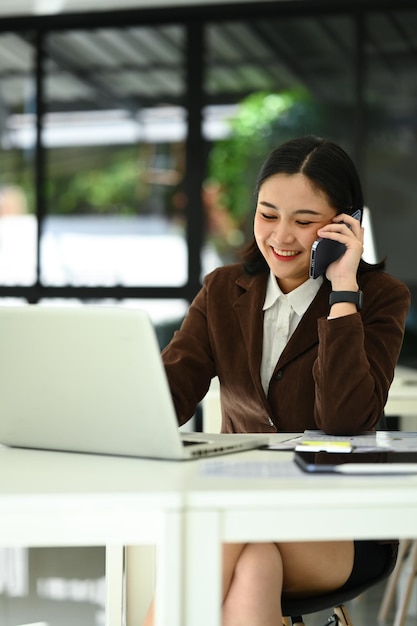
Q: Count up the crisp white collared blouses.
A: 1